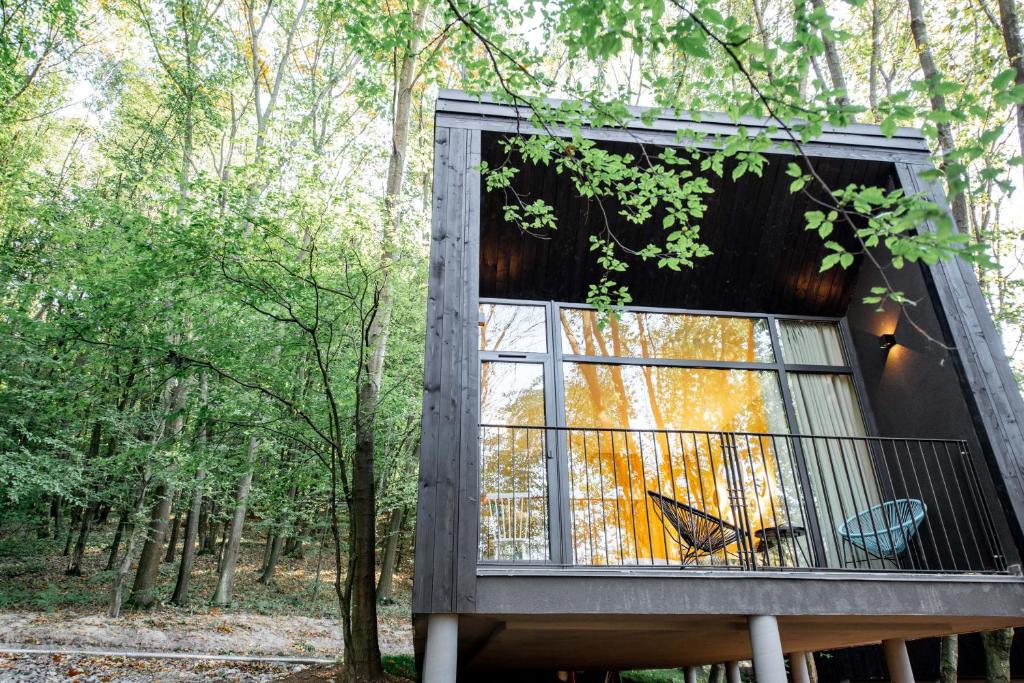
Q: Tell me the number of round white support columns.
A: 6